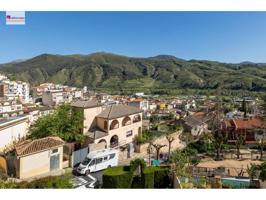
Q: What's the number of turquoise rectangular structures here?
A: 2